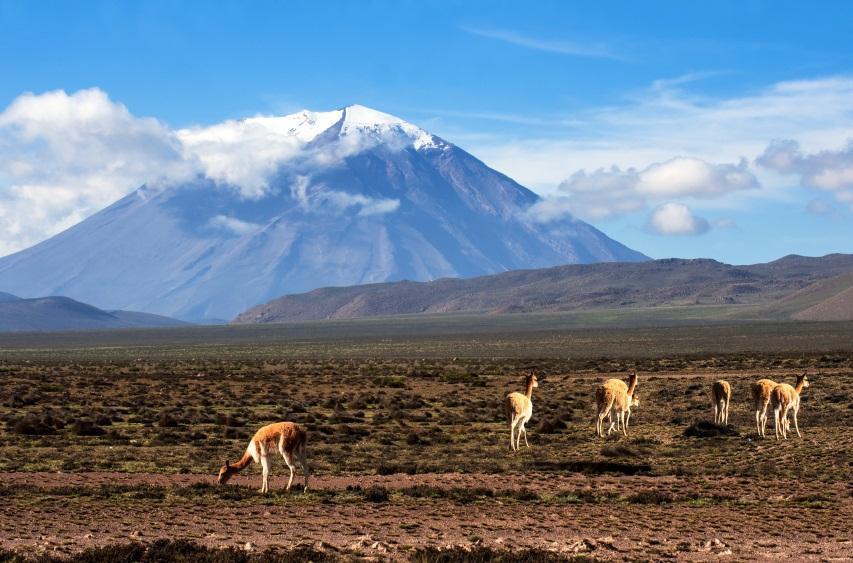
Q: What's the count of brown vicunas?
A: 7